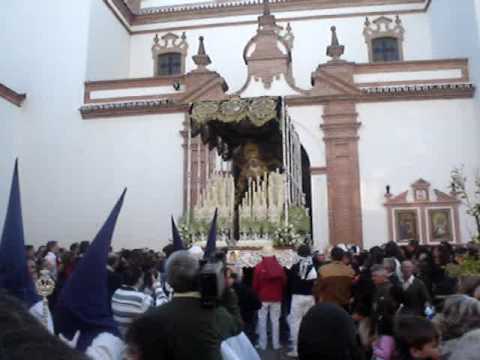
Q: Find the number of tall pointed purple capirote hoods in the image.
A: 4